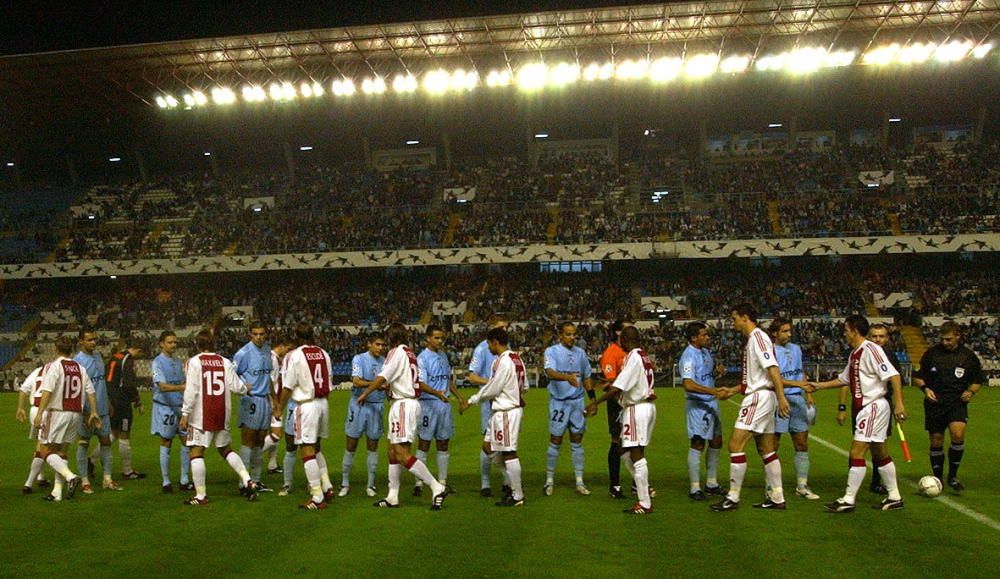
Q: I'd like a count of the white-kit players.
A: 10